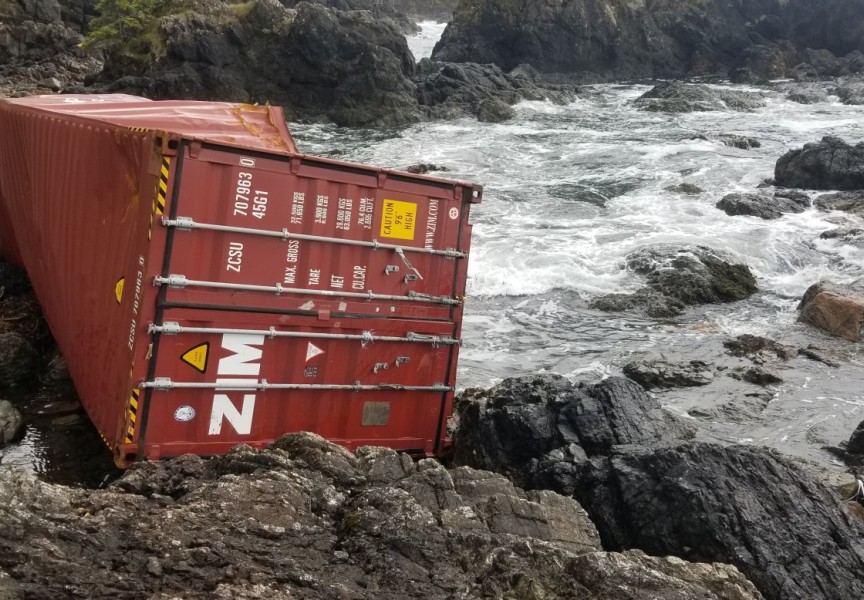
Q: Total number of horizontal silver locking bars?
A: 4